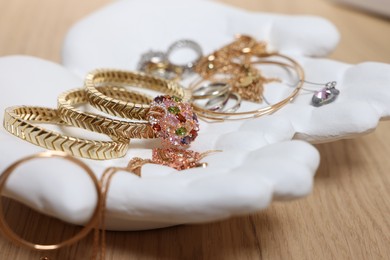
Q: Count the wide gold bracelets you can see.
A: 3